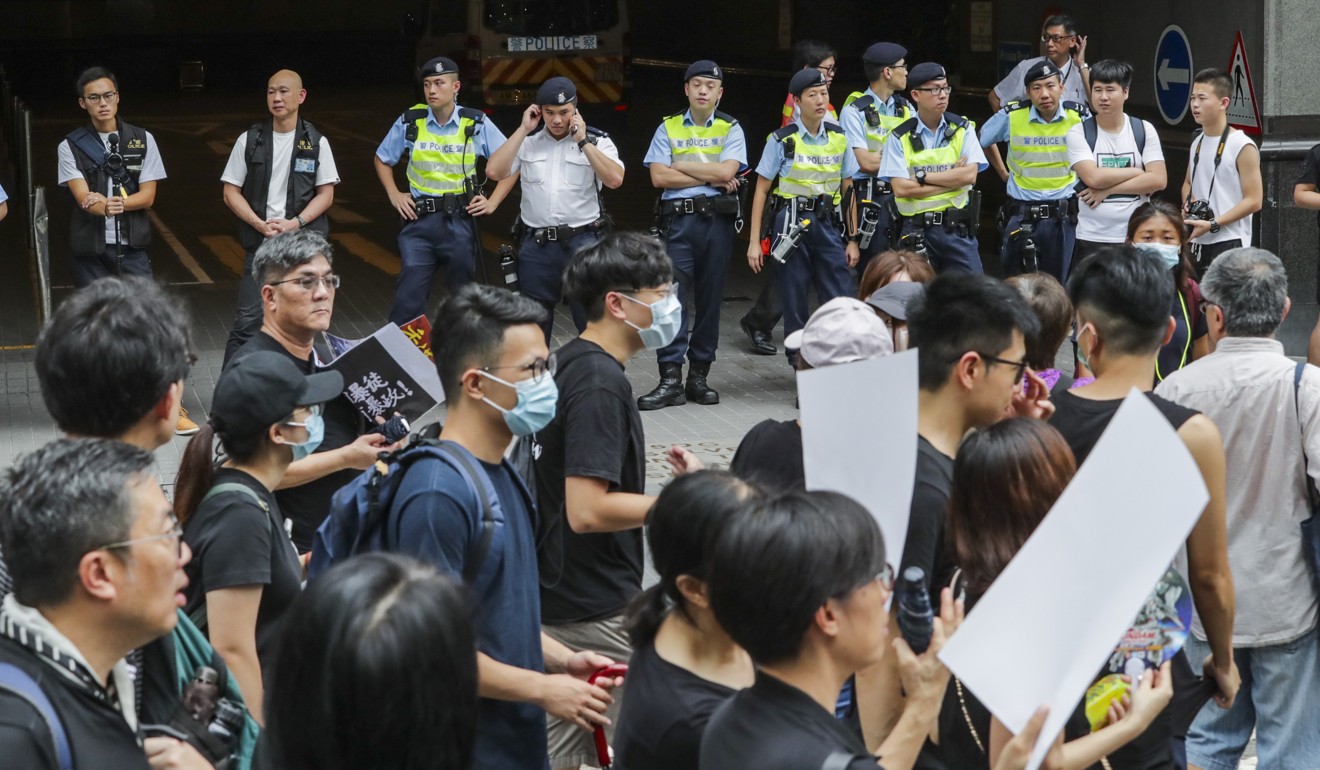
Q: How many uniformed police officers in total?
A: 7